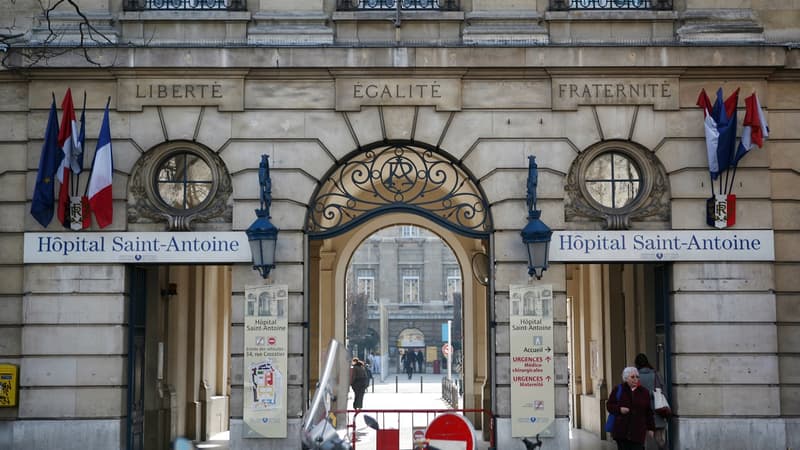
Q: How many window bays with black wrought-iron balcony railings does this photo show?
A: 3